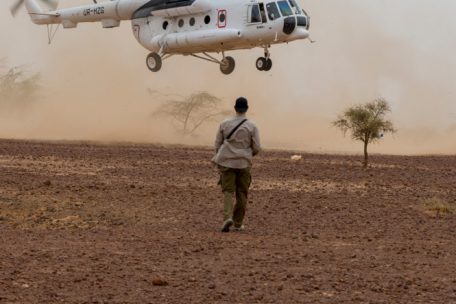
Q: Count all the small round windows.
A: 5